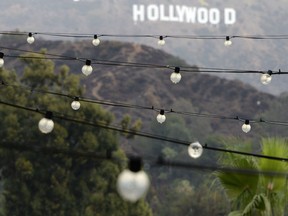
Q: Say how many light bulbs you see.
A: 14